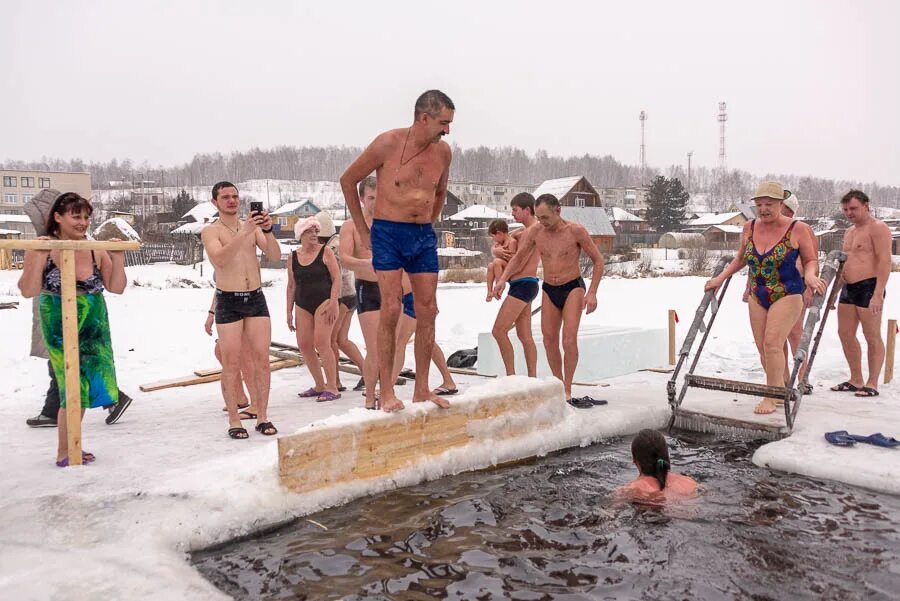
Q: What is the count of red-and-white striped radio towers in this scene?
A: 2